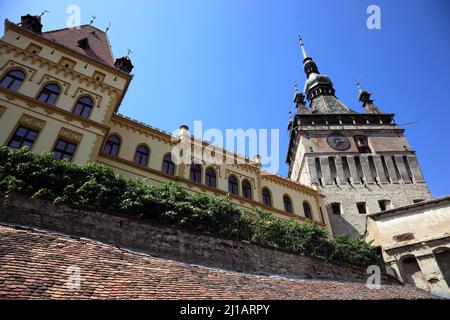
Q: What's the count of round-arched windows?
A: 13